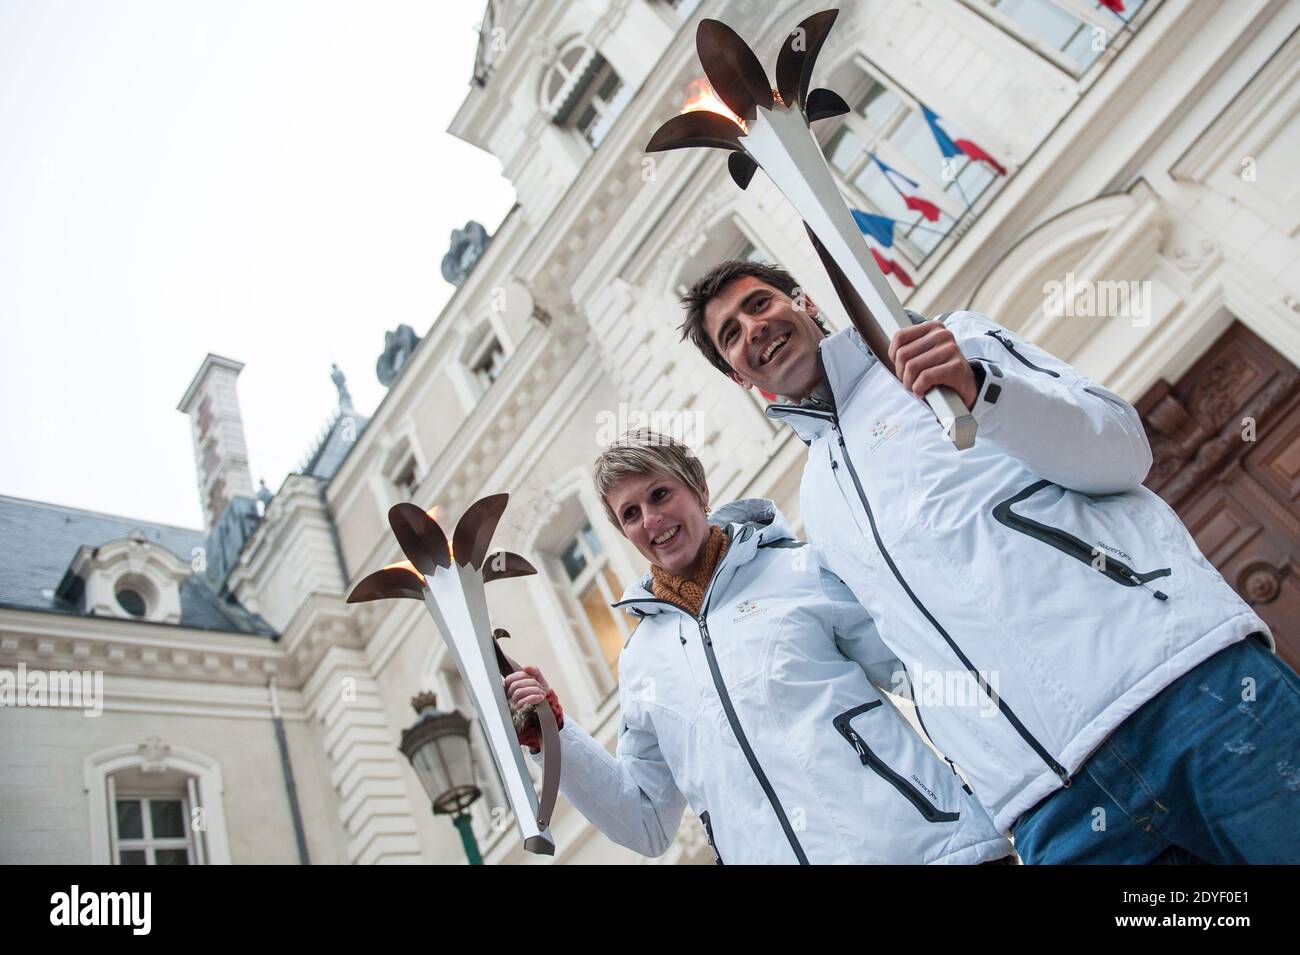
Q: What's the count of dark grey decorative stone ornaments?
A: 2